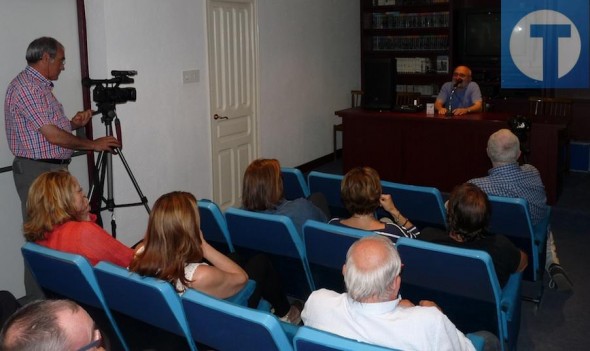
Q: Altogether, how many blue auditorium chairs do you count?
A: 12